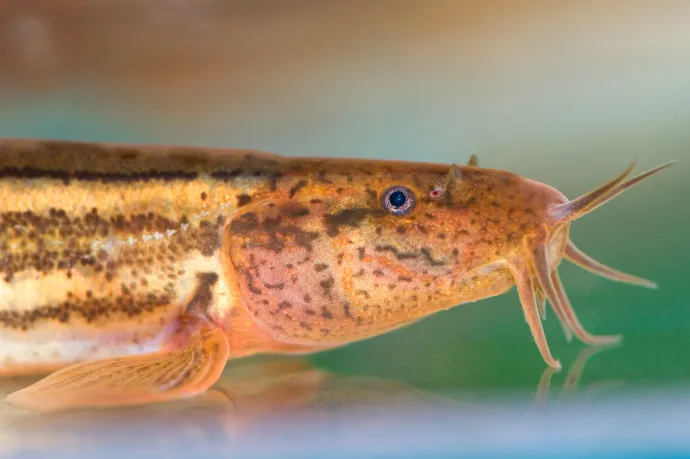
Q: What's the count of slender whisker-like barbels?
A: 7